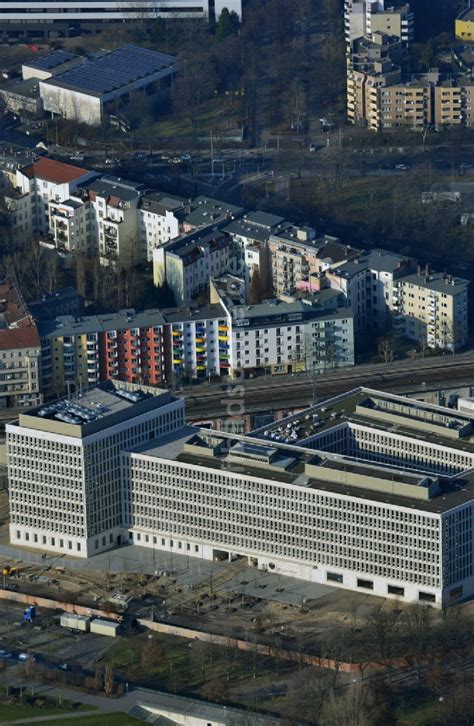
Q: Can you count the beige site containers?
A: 2